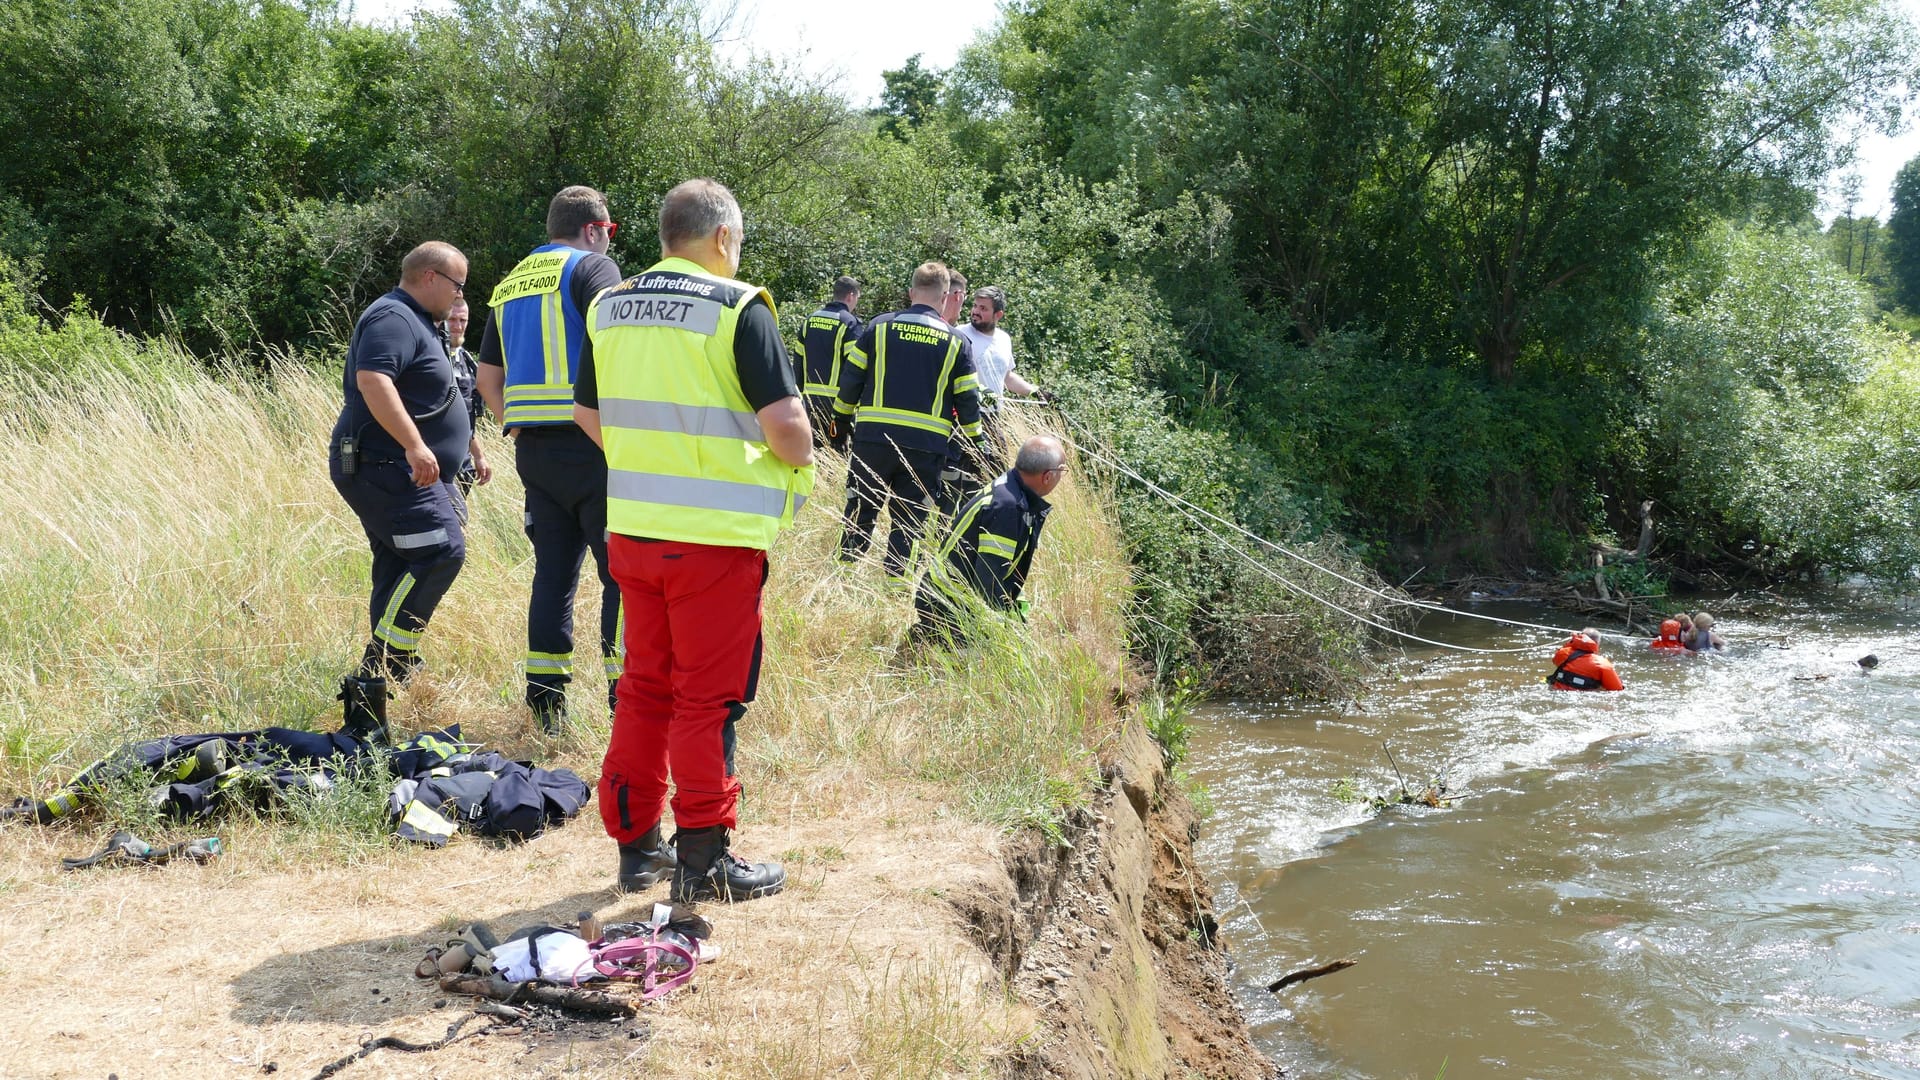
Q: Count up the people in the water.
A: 4